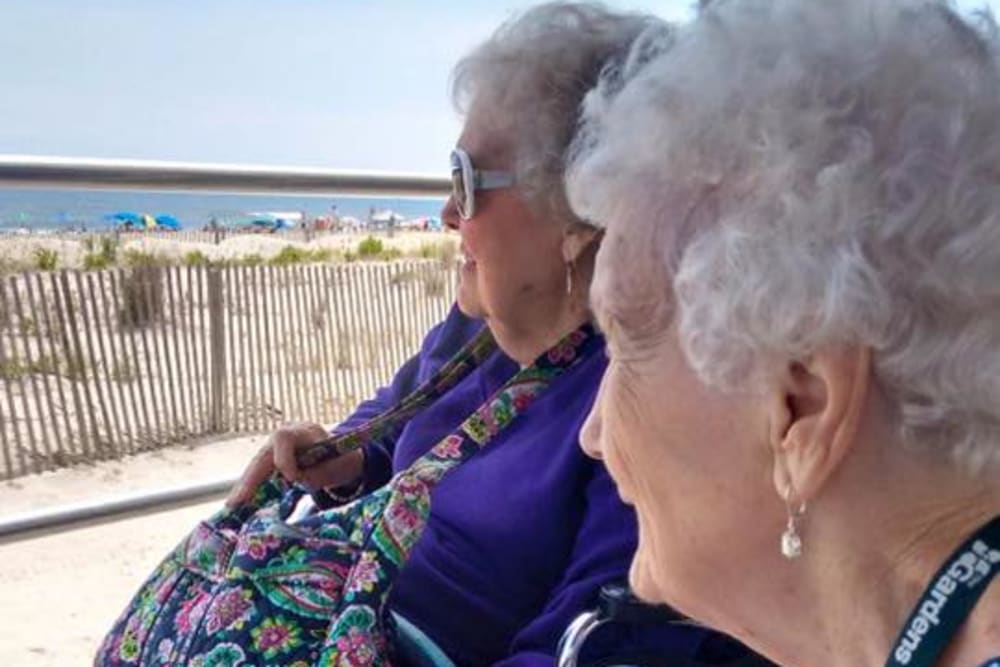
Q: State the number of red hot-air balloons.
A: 0